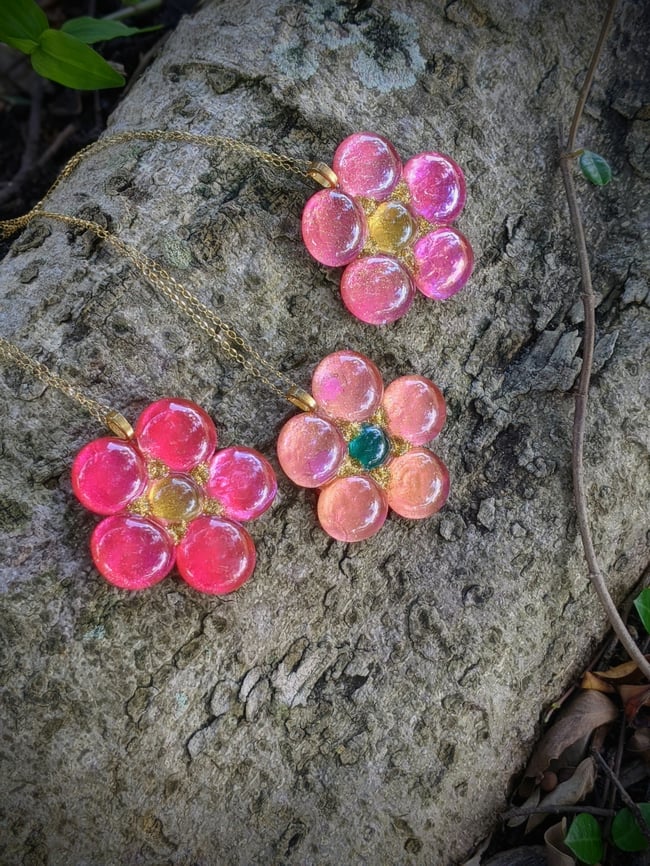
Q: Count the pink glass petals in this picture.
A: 15